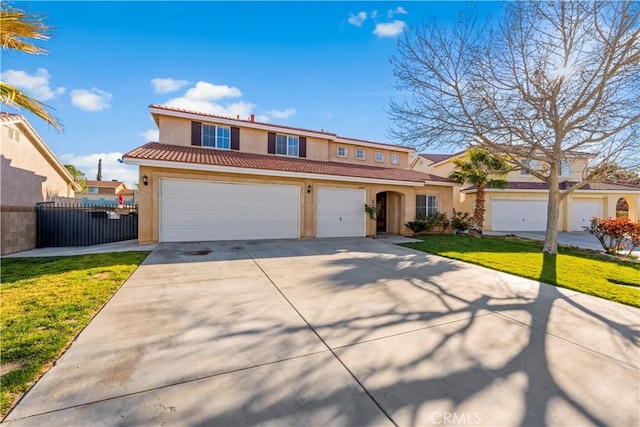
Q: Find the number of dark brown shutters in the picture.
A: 4